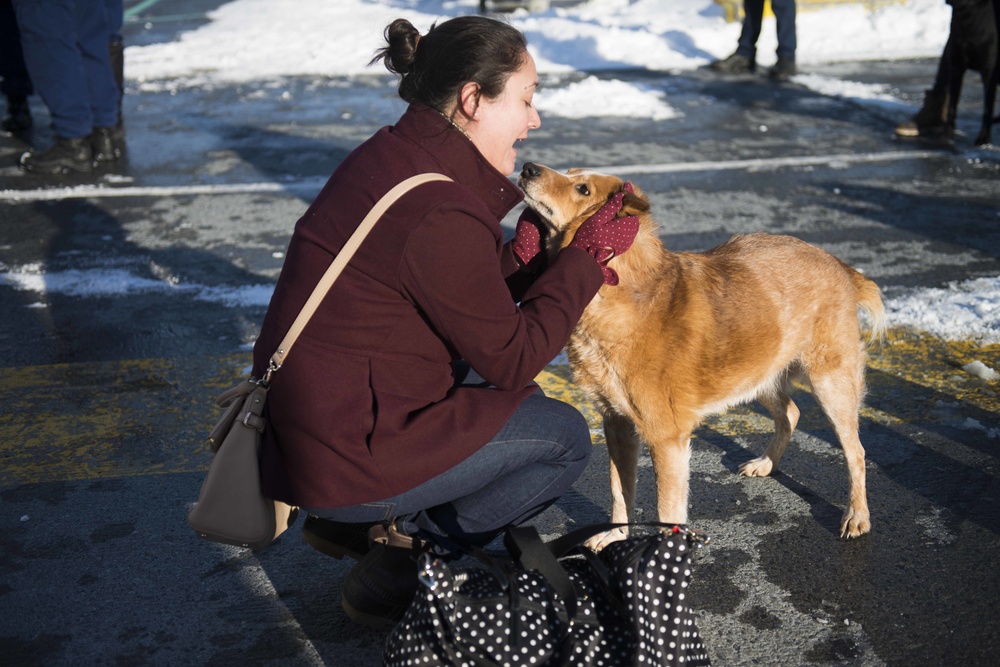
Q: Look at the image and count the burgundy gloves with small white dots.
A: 2